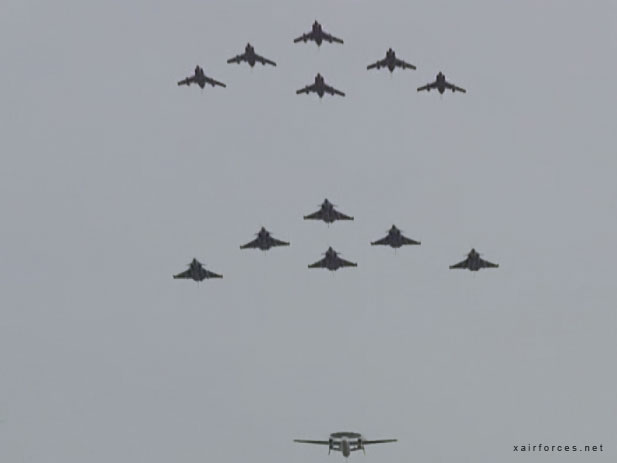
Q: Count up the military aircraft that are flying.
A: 13